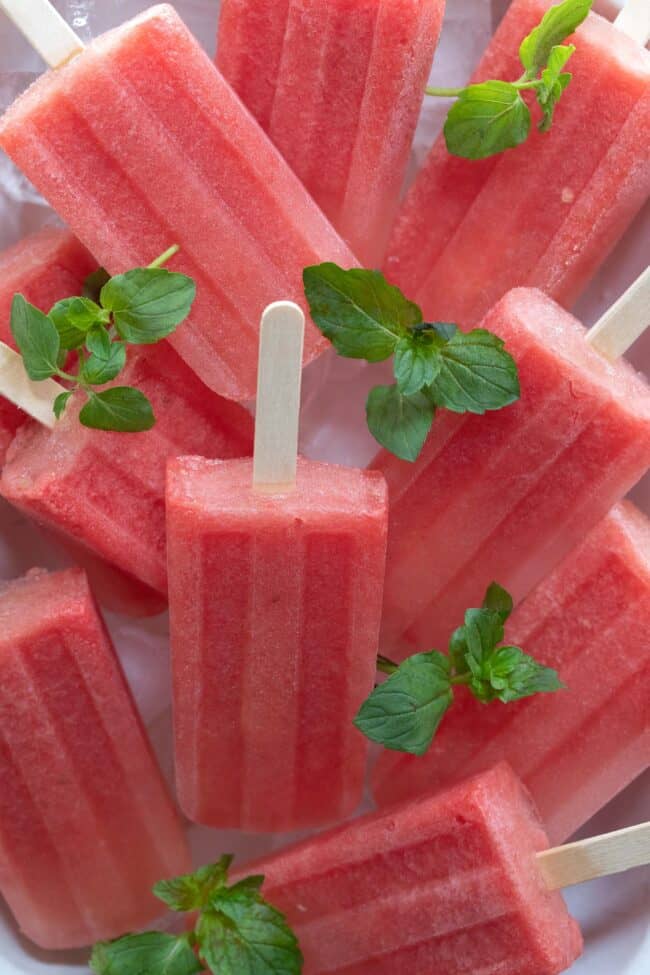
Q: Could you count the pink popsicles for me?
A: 10